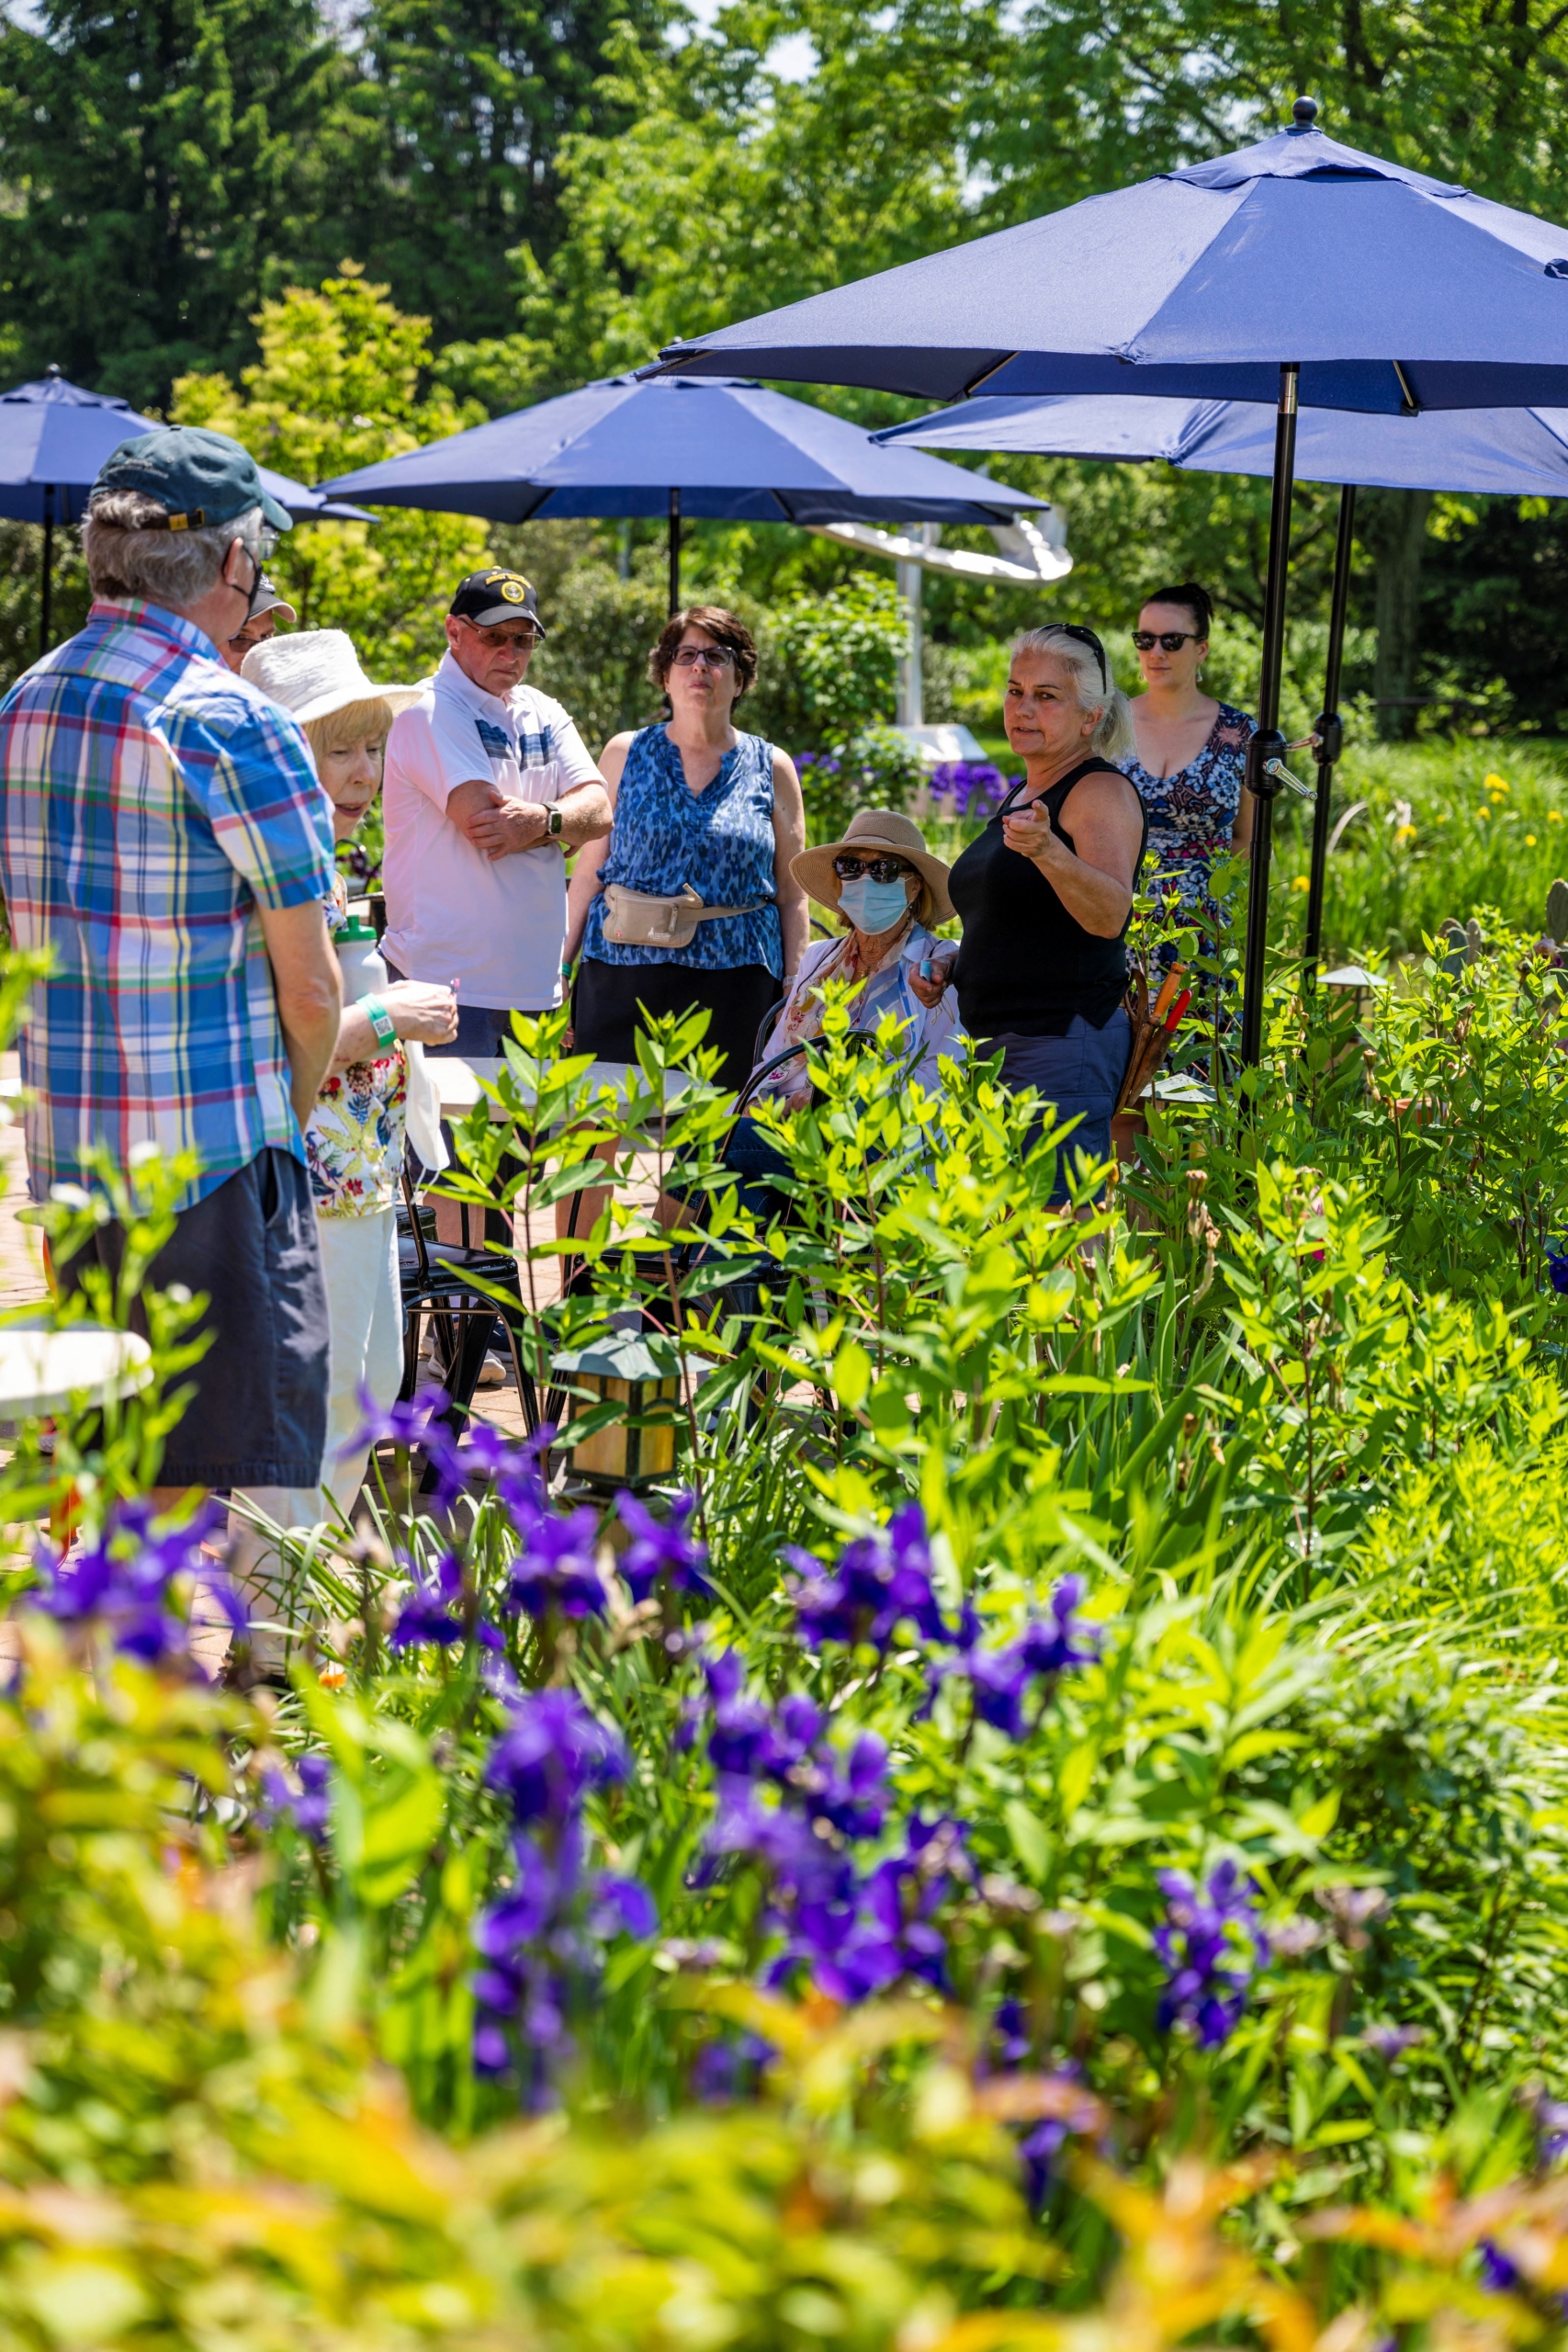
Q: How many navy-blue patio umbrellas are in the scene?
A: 4